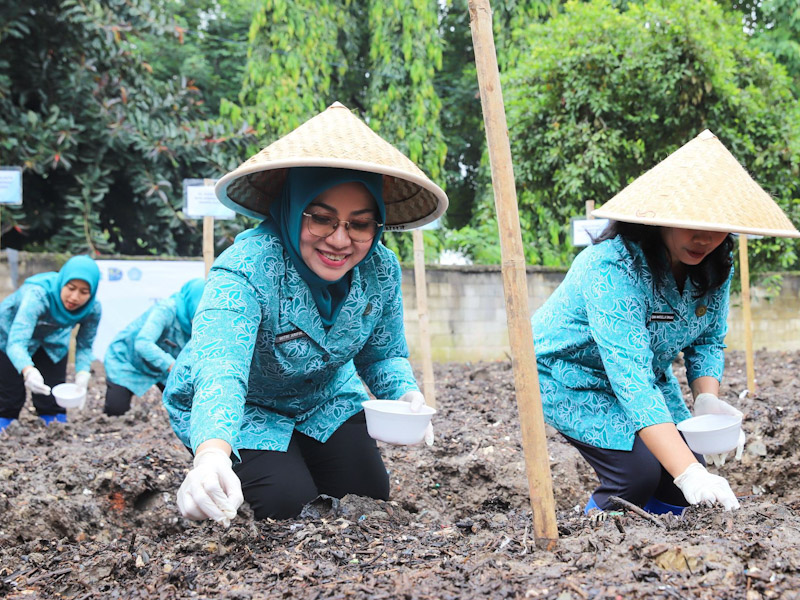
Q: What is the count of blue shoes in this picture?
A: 4